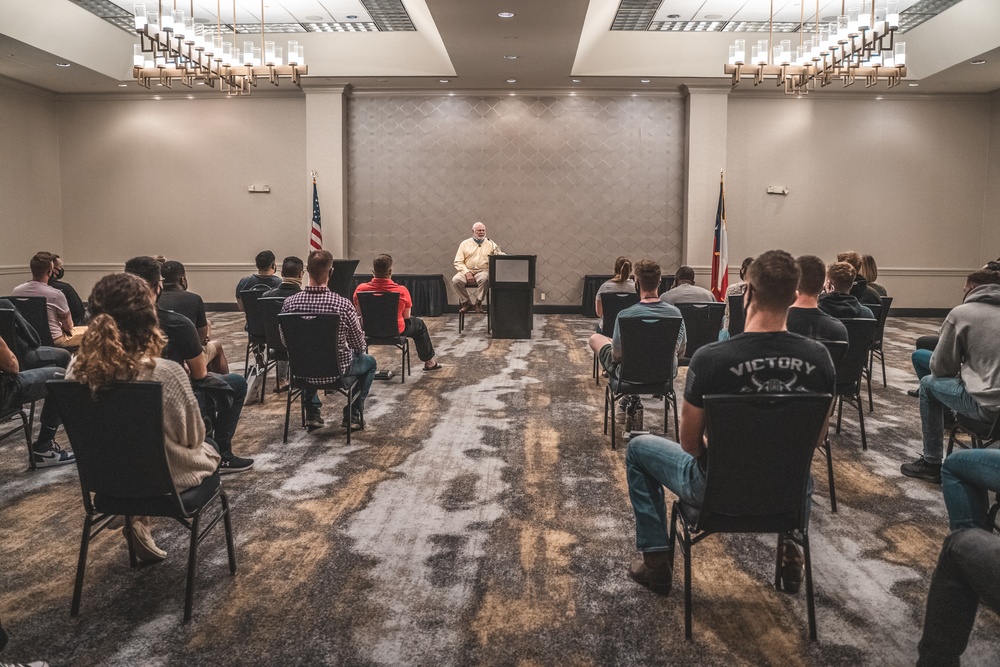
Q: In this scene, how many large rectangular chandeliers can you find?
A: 2